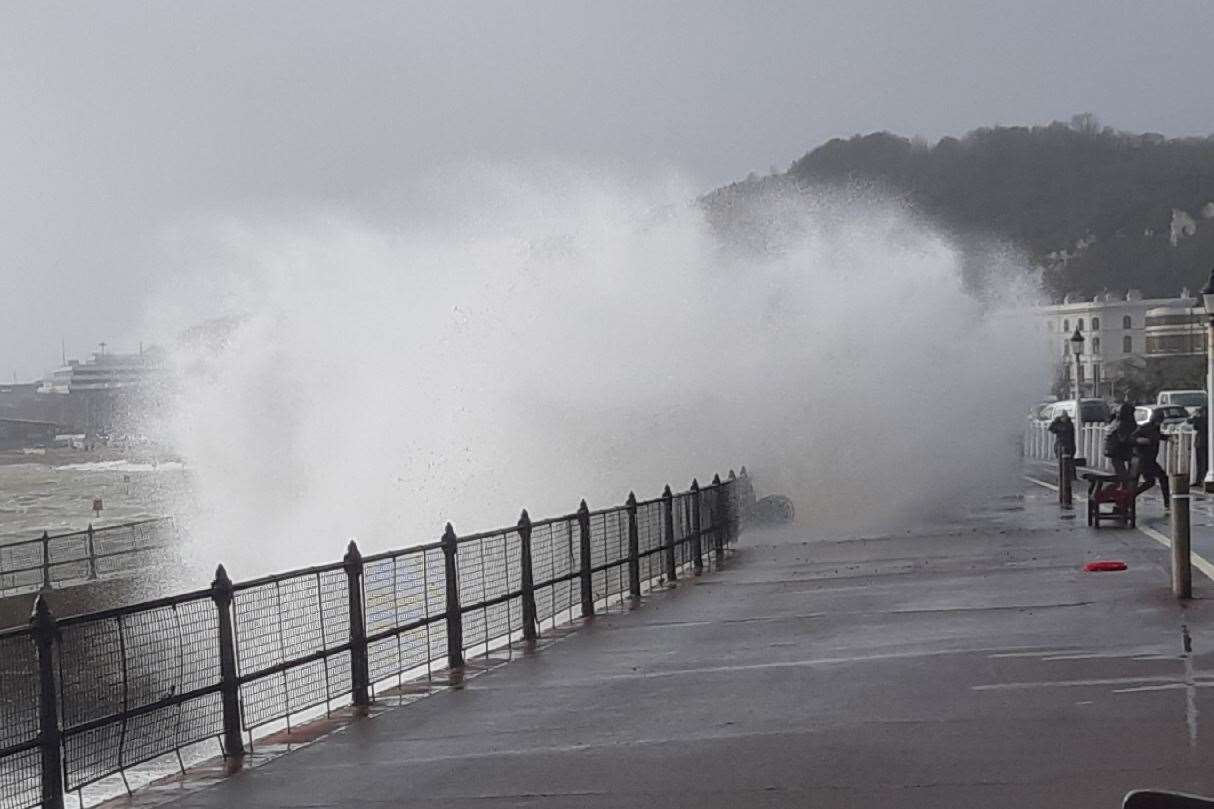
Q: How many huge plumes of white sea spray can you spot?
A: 1